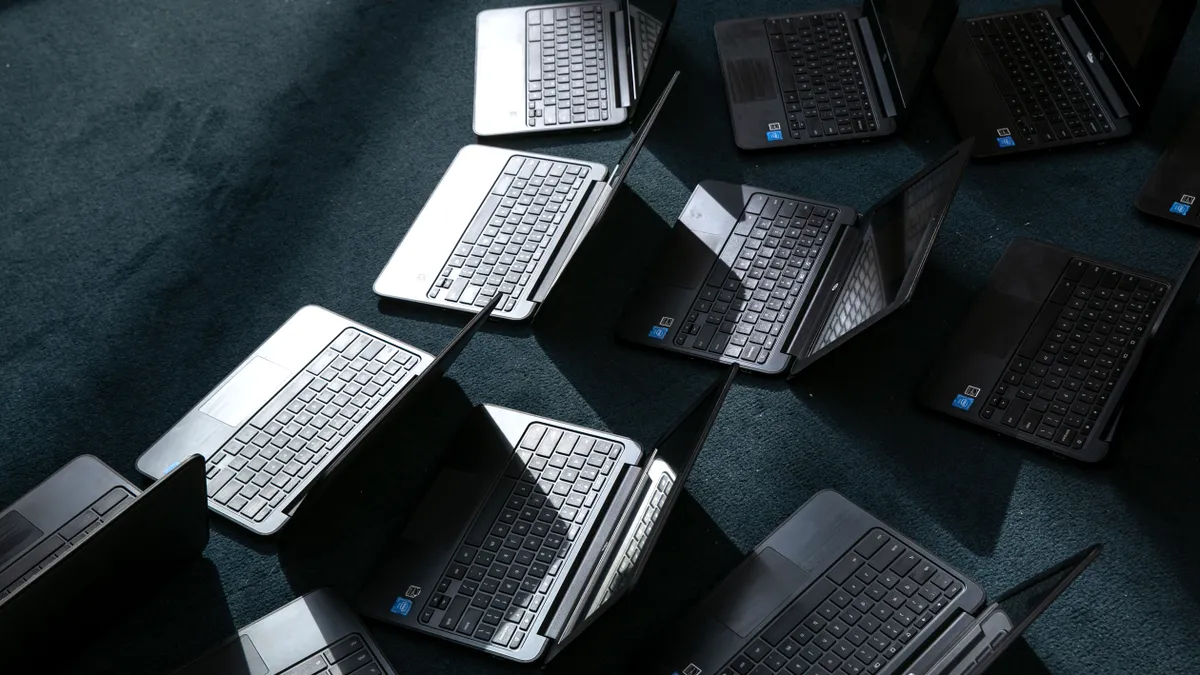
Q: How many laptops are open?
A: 12